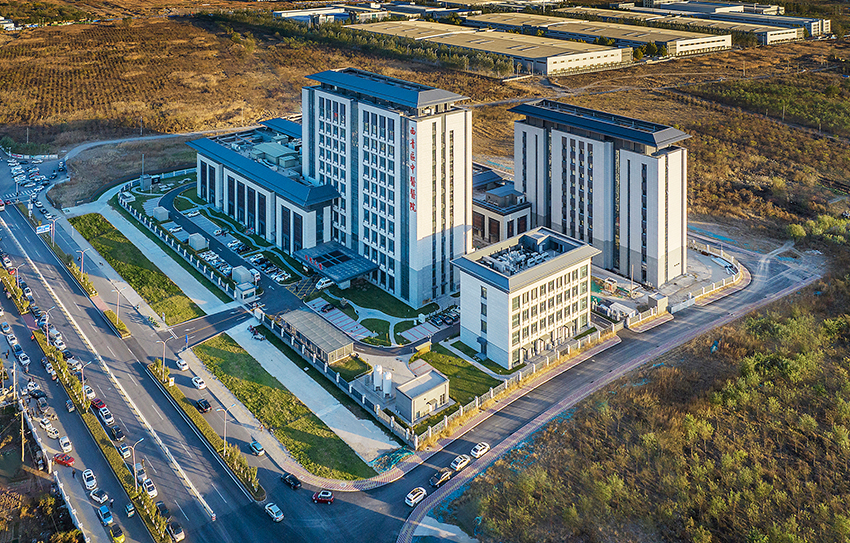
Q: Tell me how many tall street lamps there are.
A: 9